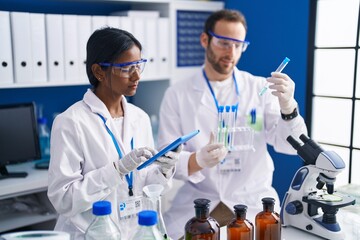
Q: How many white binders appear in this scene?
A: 12